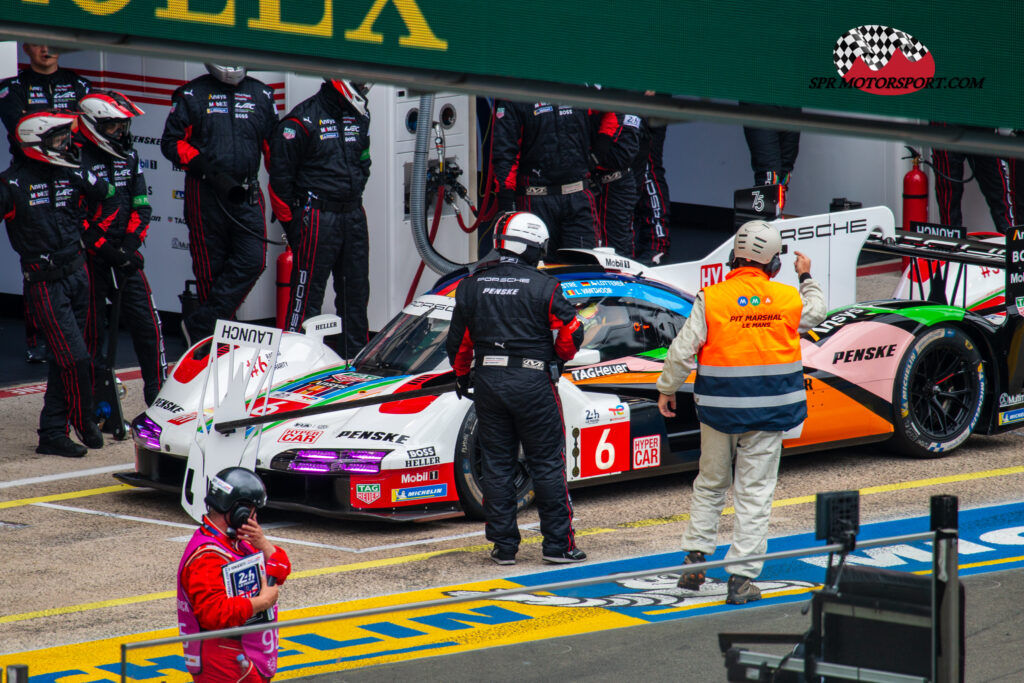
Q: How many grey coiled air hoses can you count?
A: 1